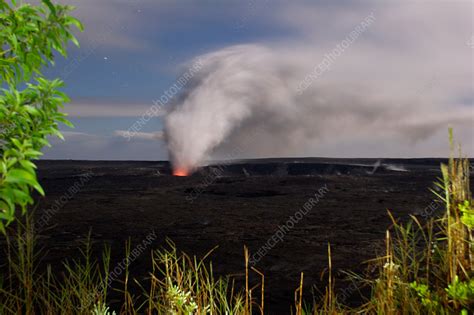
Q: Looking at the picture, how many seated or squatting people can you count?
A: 0